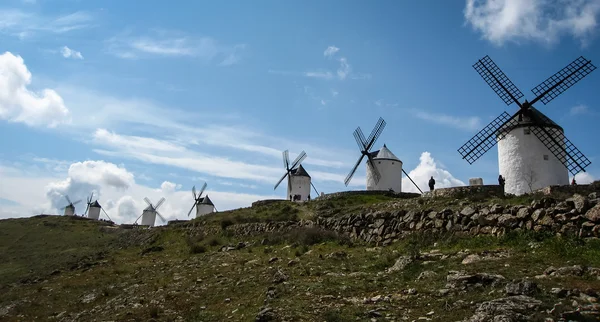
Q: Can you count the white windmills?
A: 7